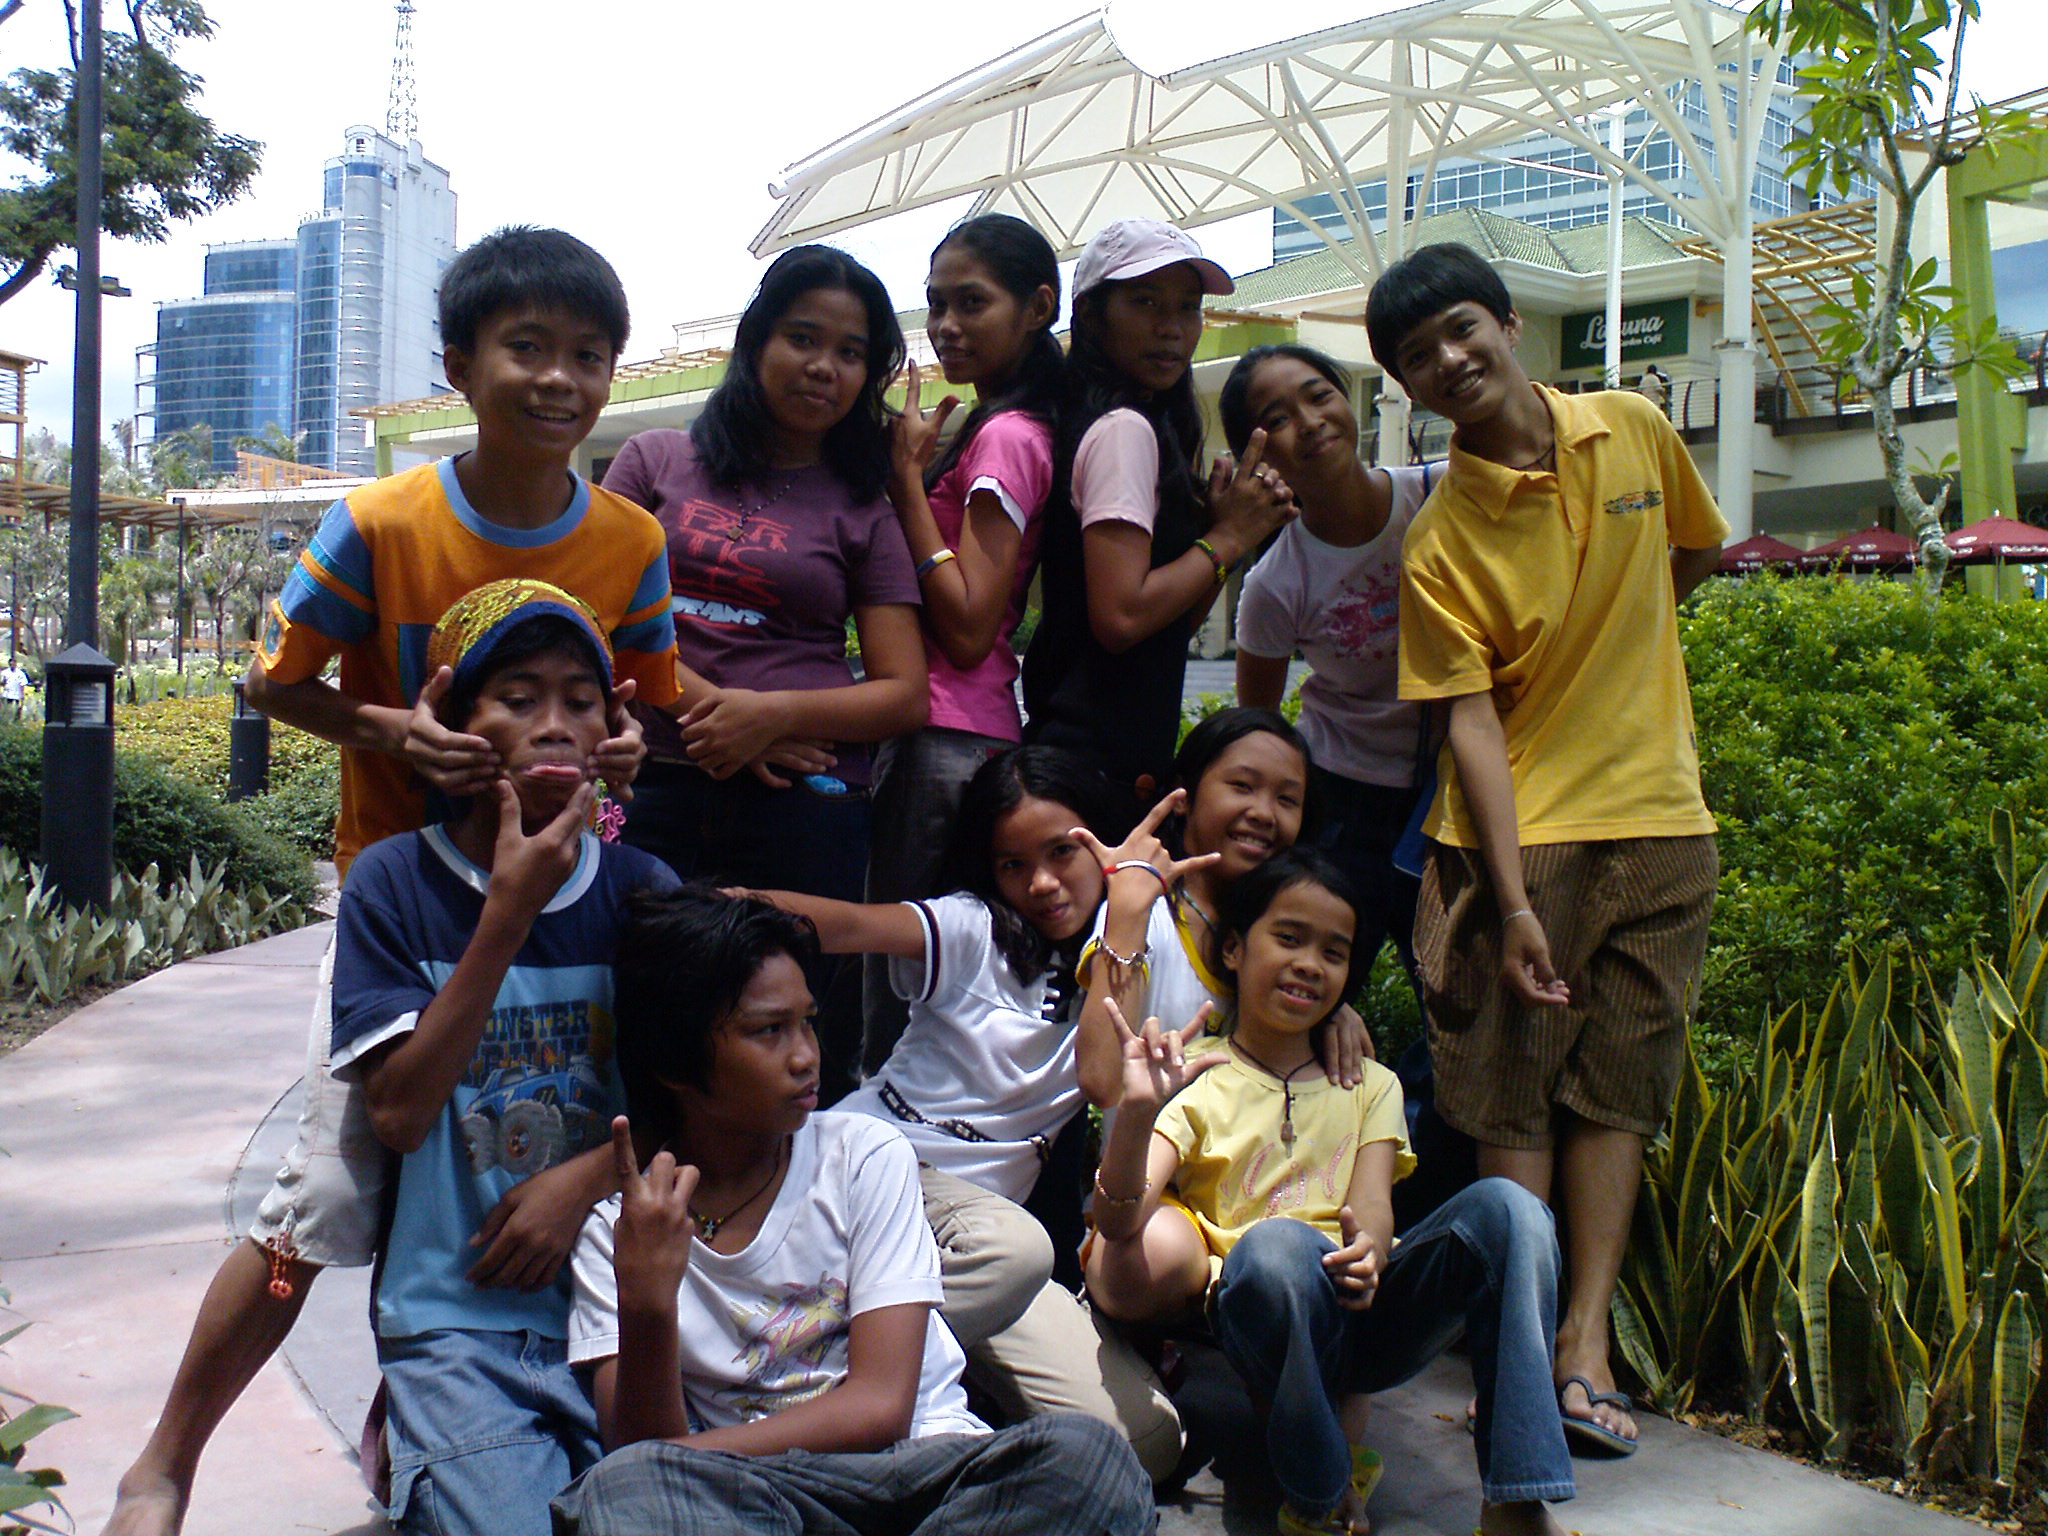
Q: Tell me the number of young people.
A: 11